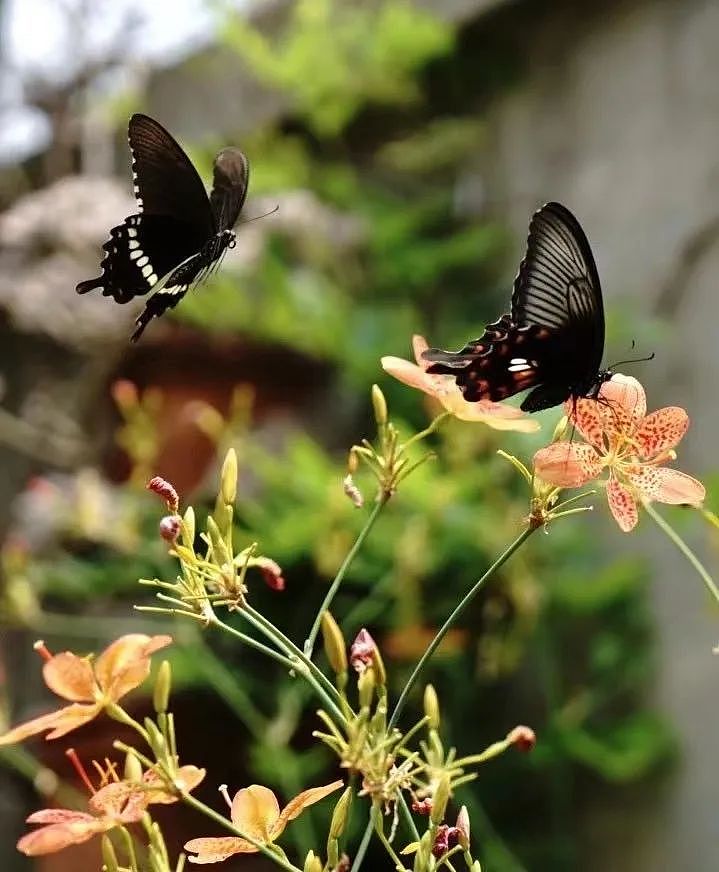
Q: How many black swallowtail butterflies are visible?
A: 2